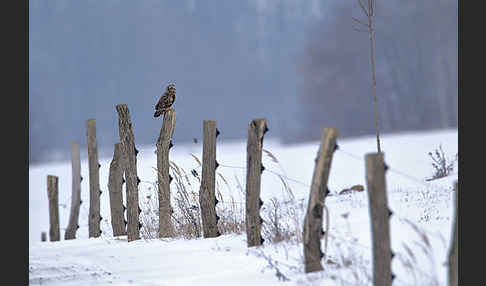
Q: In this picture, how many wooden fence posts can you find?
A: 12